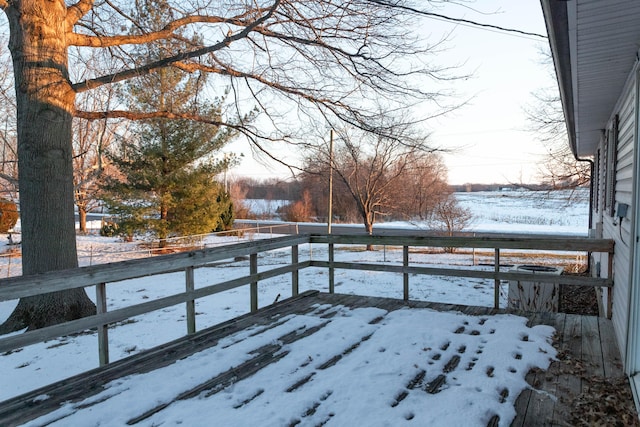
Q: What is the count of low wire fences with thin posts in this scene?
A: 1